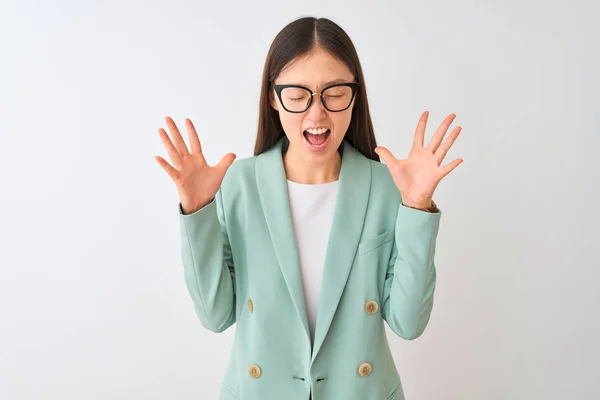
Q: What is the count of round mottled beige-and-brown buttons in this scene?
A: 4